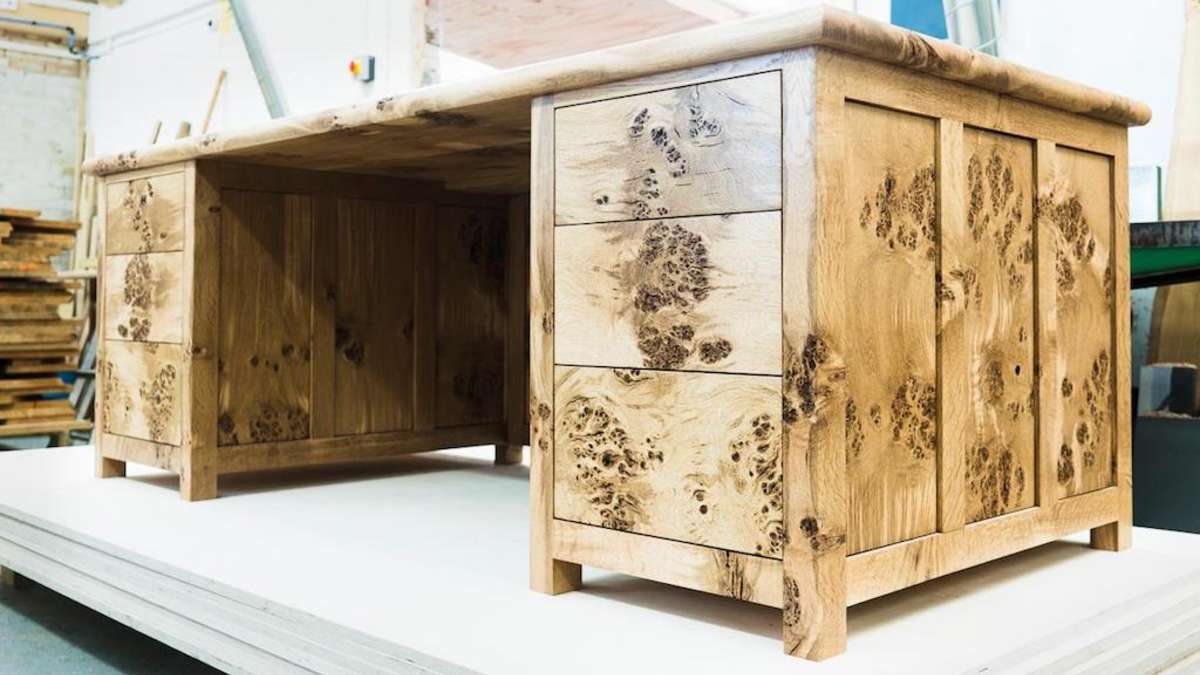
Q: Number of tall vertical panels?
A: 6